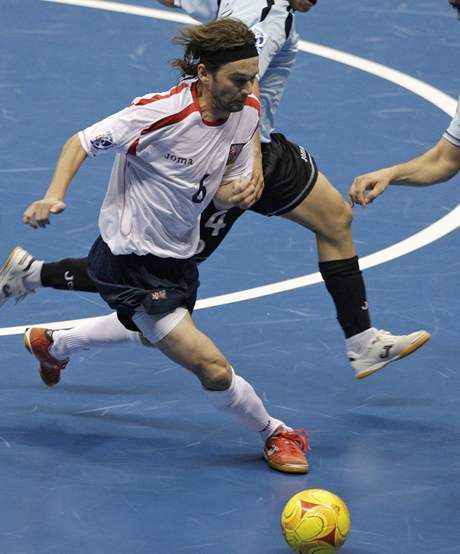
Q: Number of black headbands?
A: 1